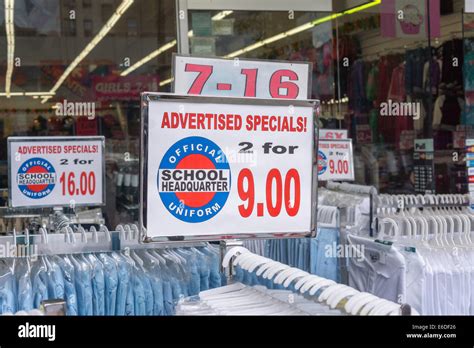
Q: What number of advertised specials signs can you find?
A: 3